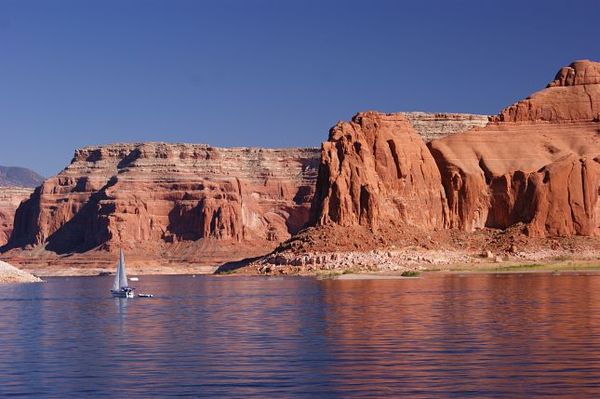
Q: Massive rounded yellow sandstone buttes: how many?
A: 0